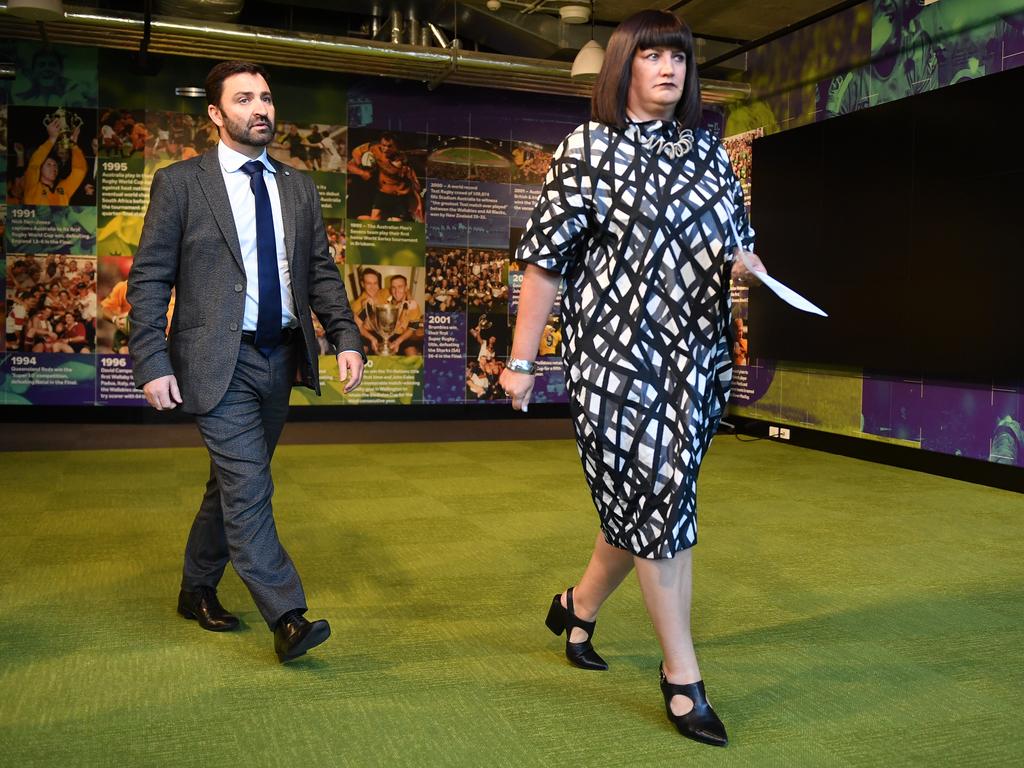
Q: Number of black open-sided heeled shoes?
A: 2